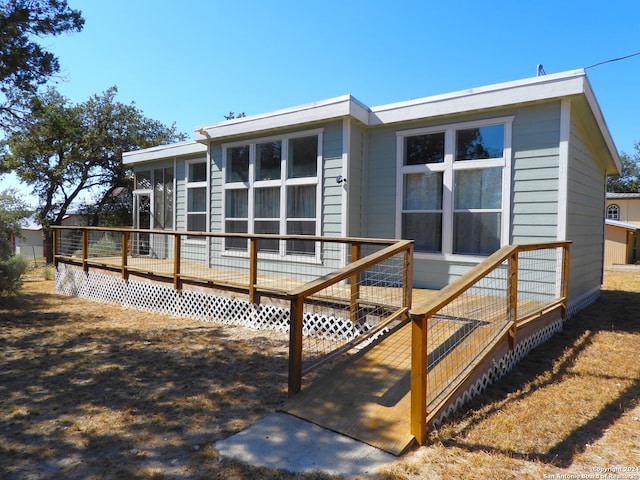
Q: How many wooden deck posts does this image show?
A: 11